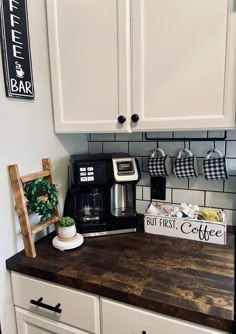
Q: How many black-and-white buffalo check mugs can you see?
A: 3